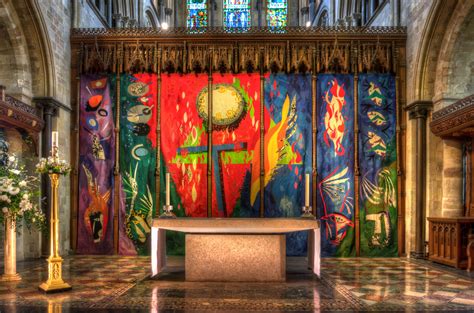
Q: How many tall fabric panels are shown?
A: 7